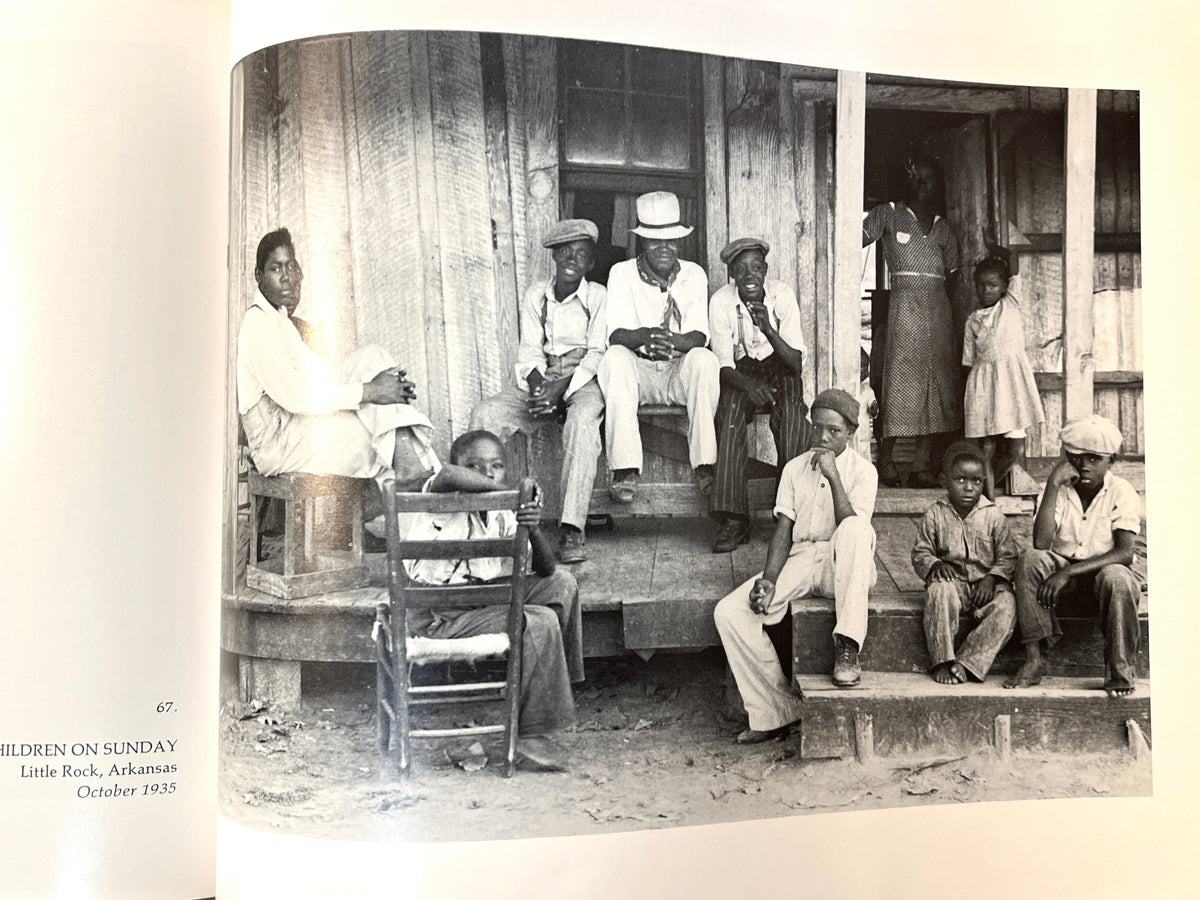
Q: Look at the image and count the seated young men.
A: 8